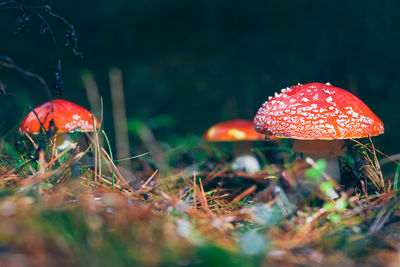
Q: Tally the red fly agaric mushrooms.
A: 3